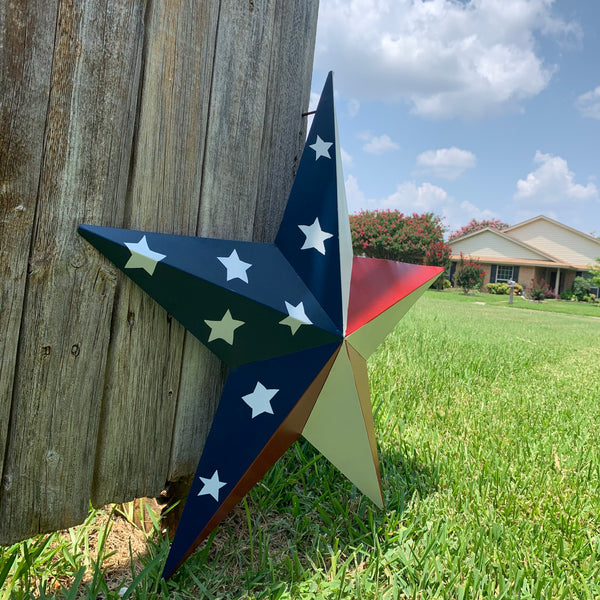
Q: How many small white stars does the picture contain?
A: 8